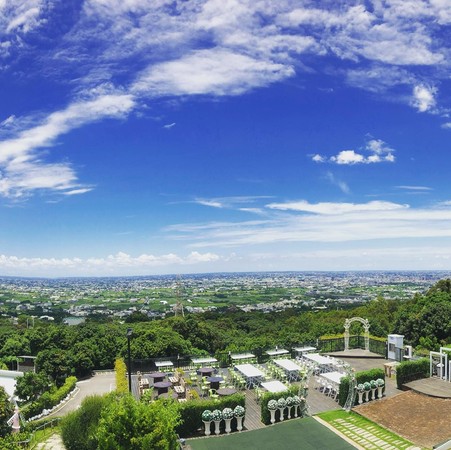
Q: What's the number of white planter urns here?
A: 12